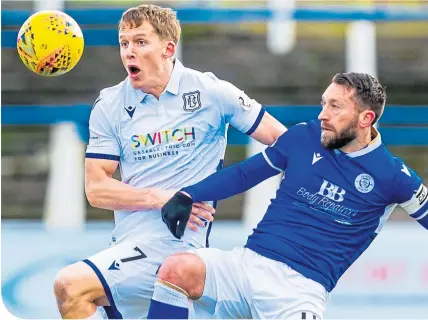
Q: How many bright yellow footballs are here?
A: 1